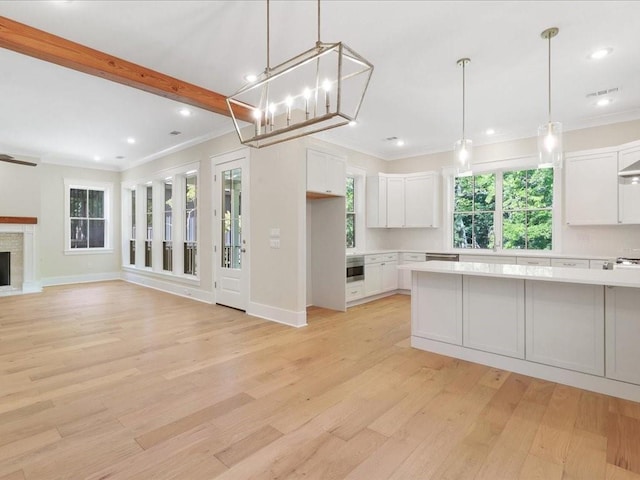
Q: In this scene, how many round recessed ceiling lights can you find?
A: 9